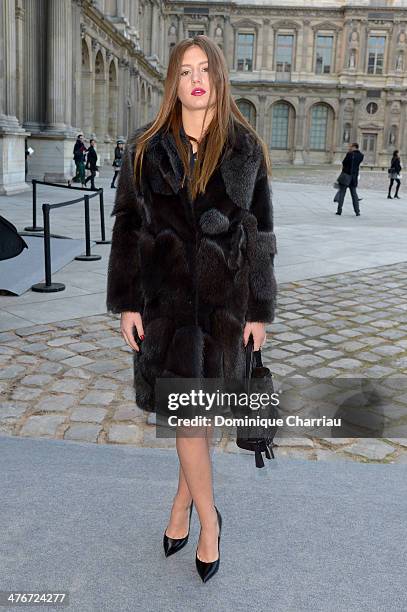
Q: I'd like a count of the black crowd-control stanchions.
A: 4